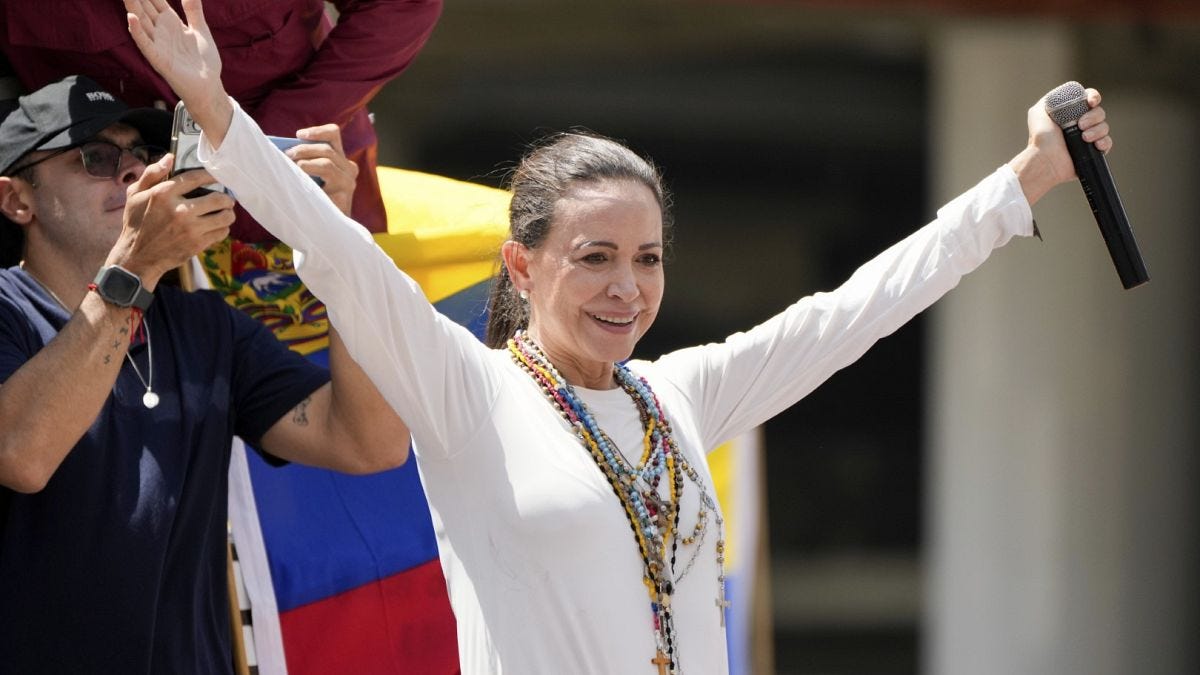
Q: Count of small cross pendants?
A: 2